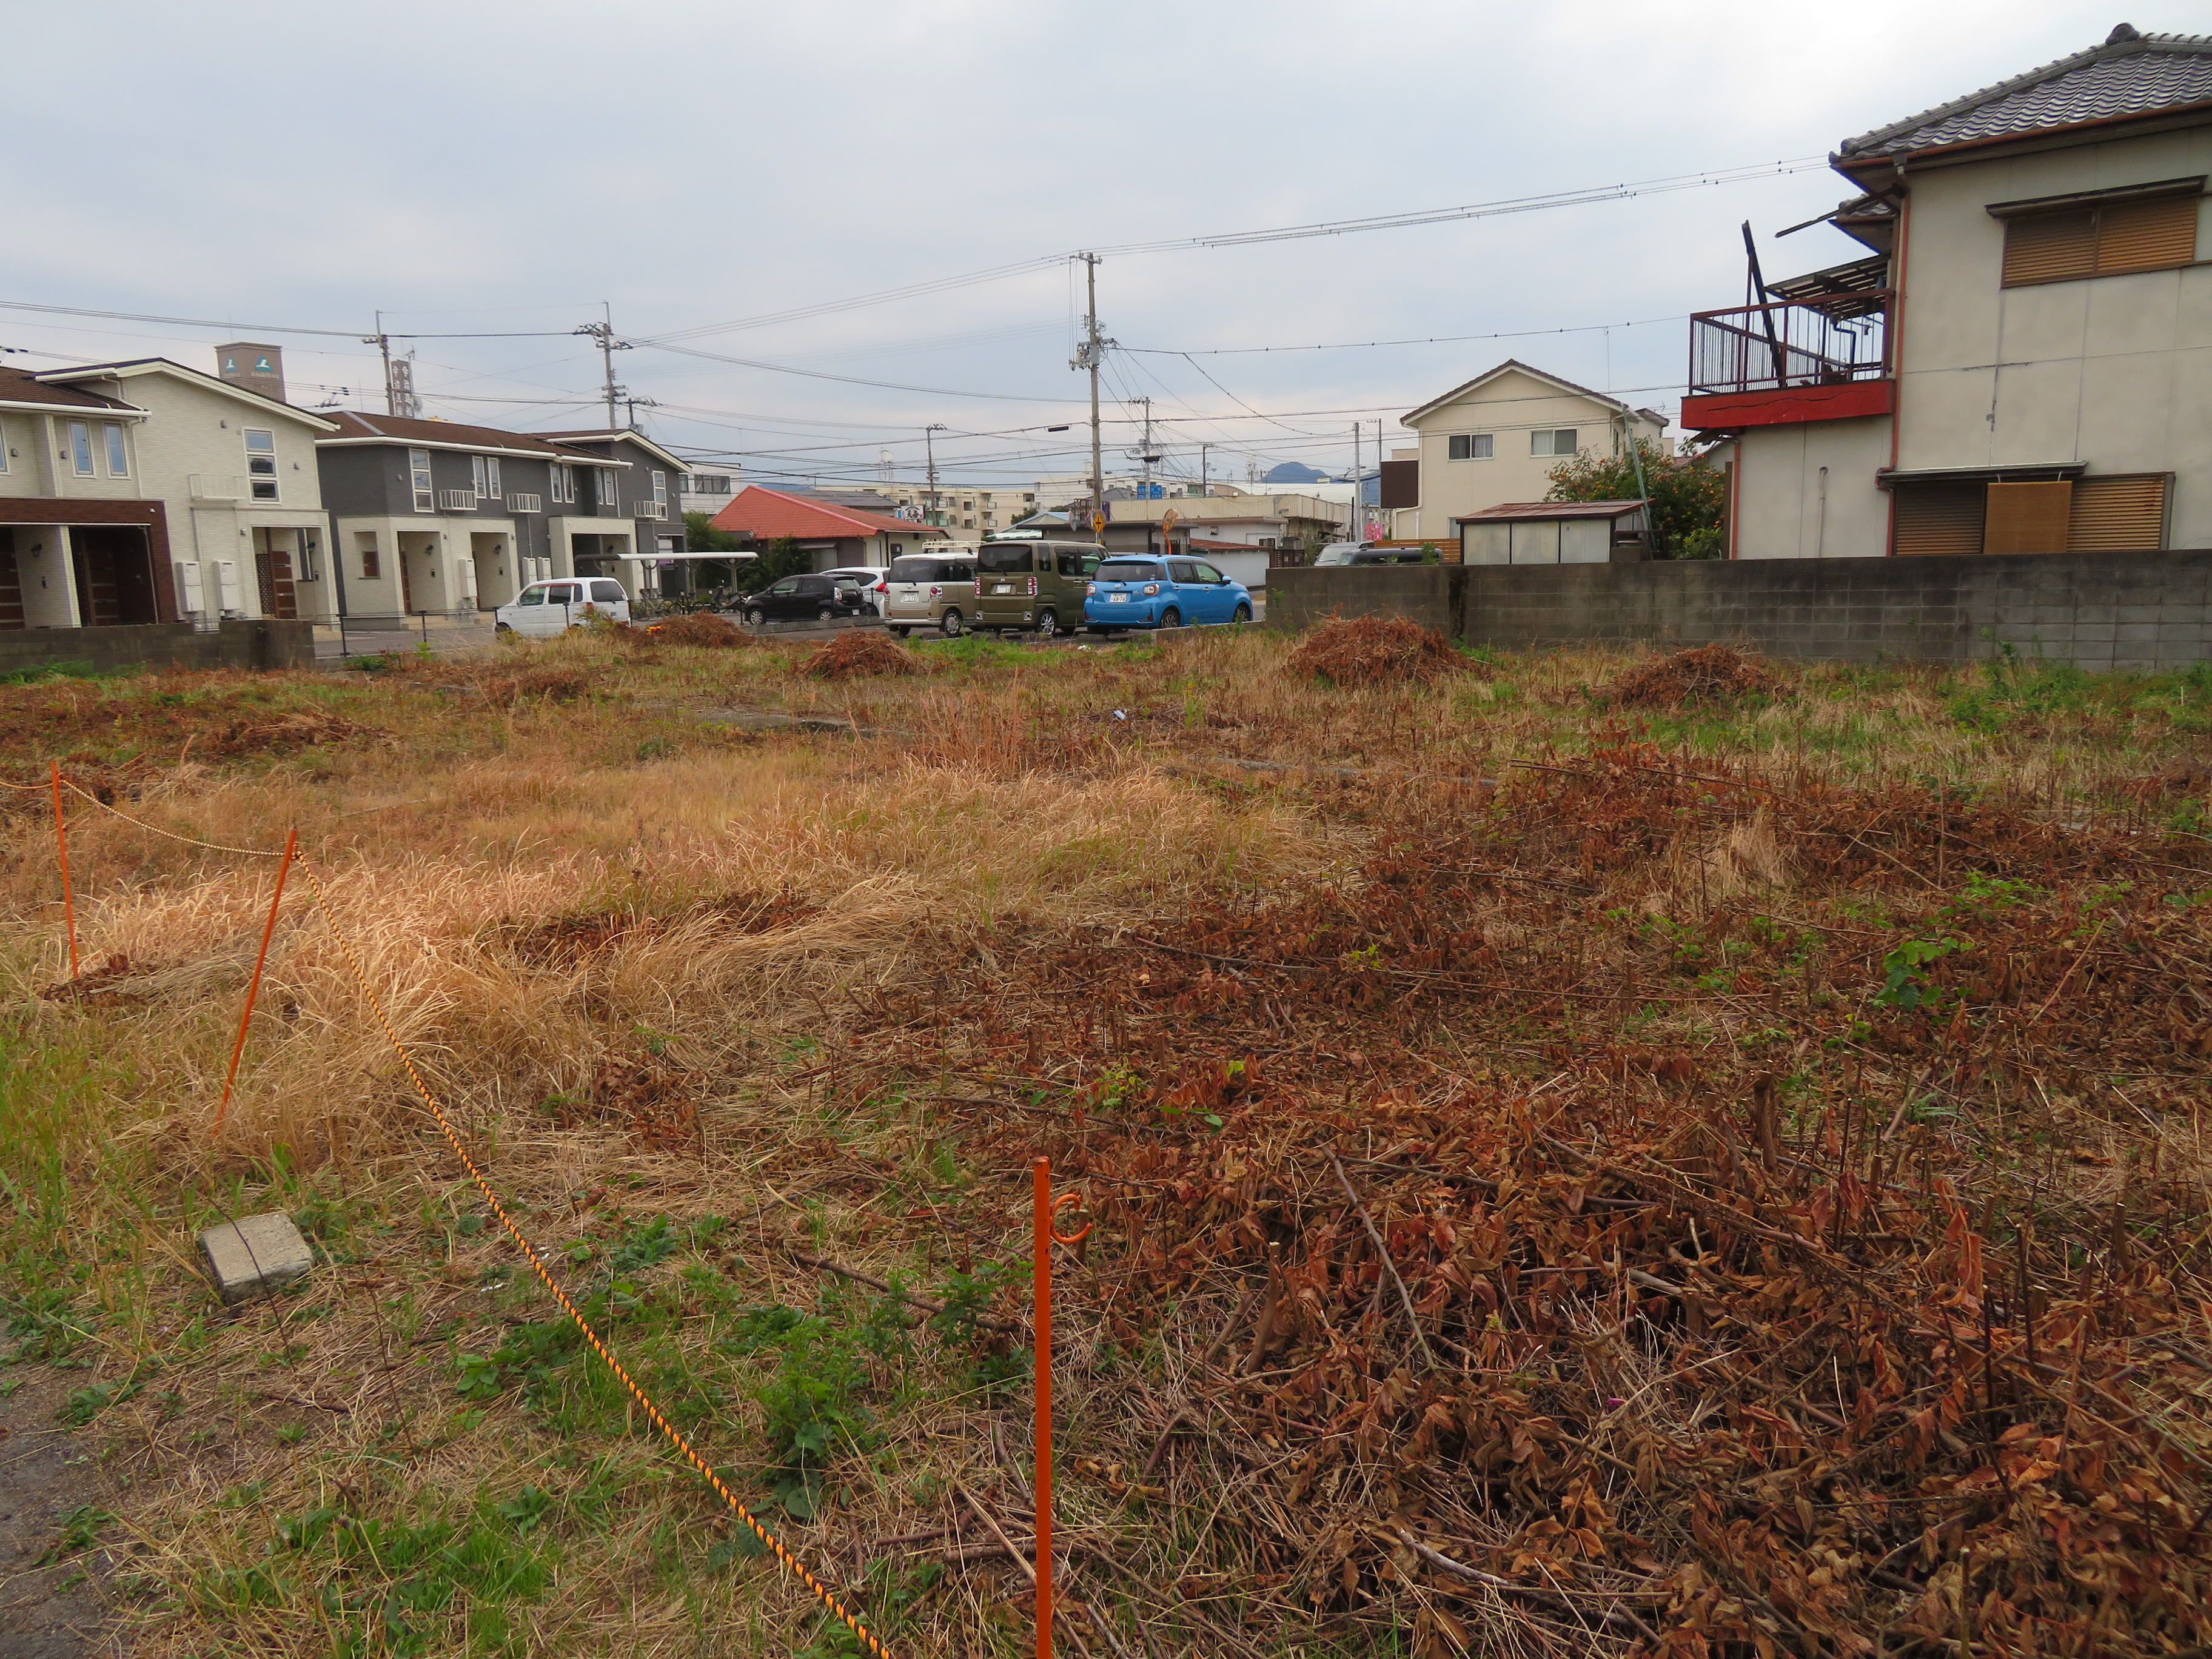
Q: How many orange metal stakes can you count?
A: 3